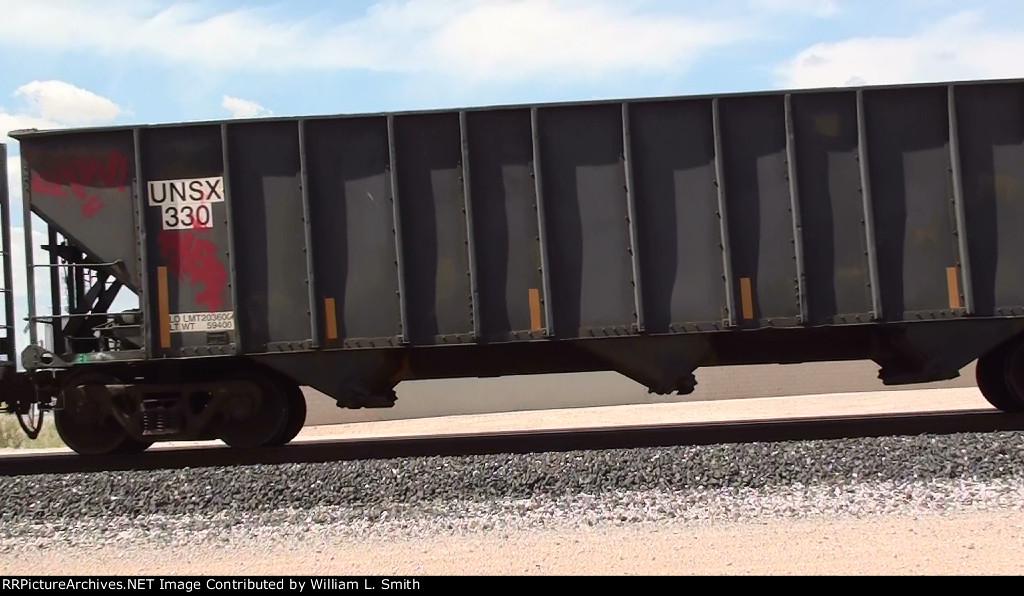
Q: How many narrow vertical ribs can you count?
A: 11